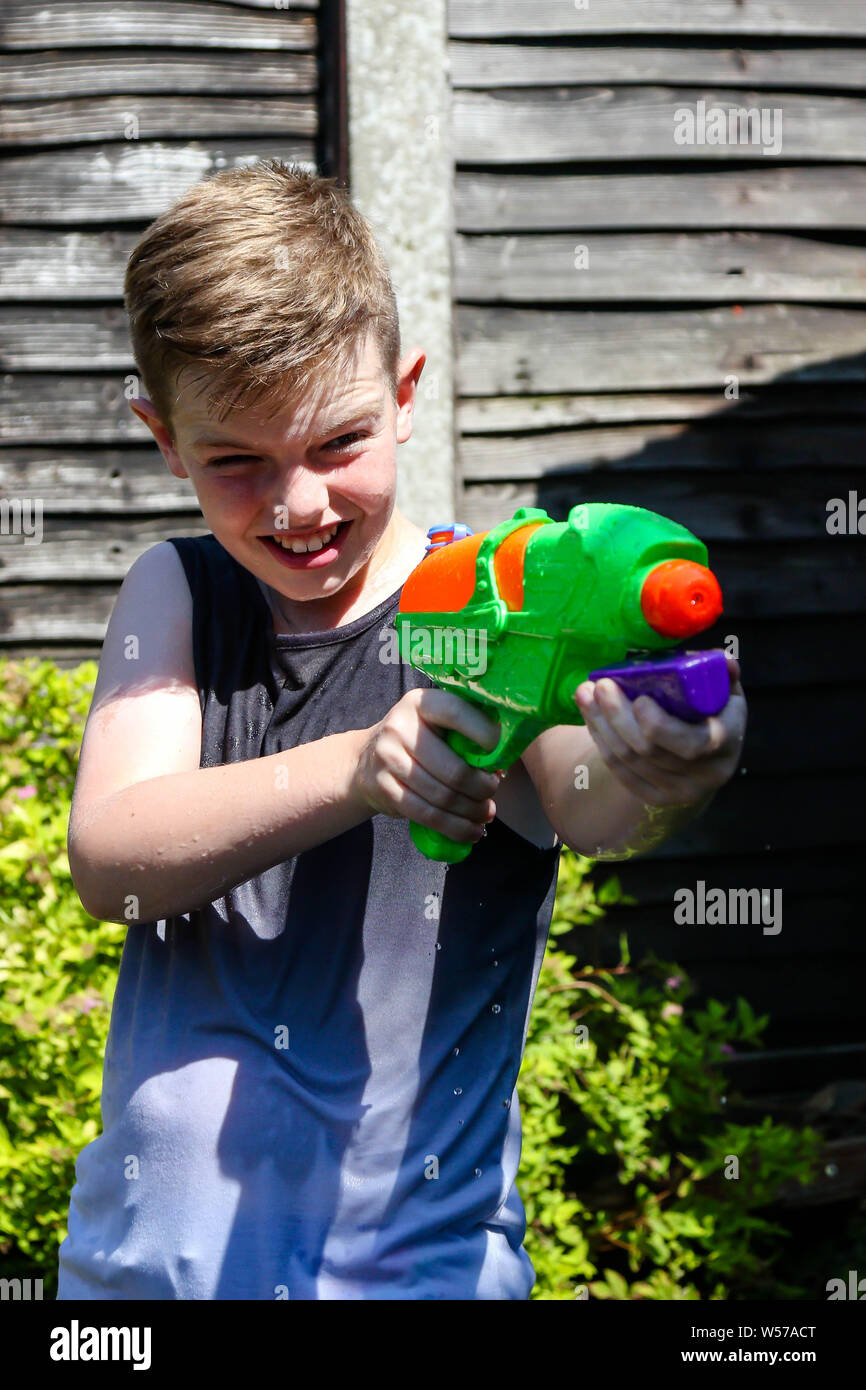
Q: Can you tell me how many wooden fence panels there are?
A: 2